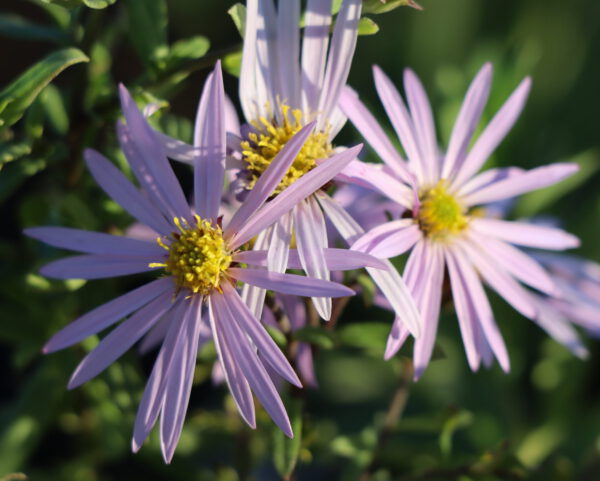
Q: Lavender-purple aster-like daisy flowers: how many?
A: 3